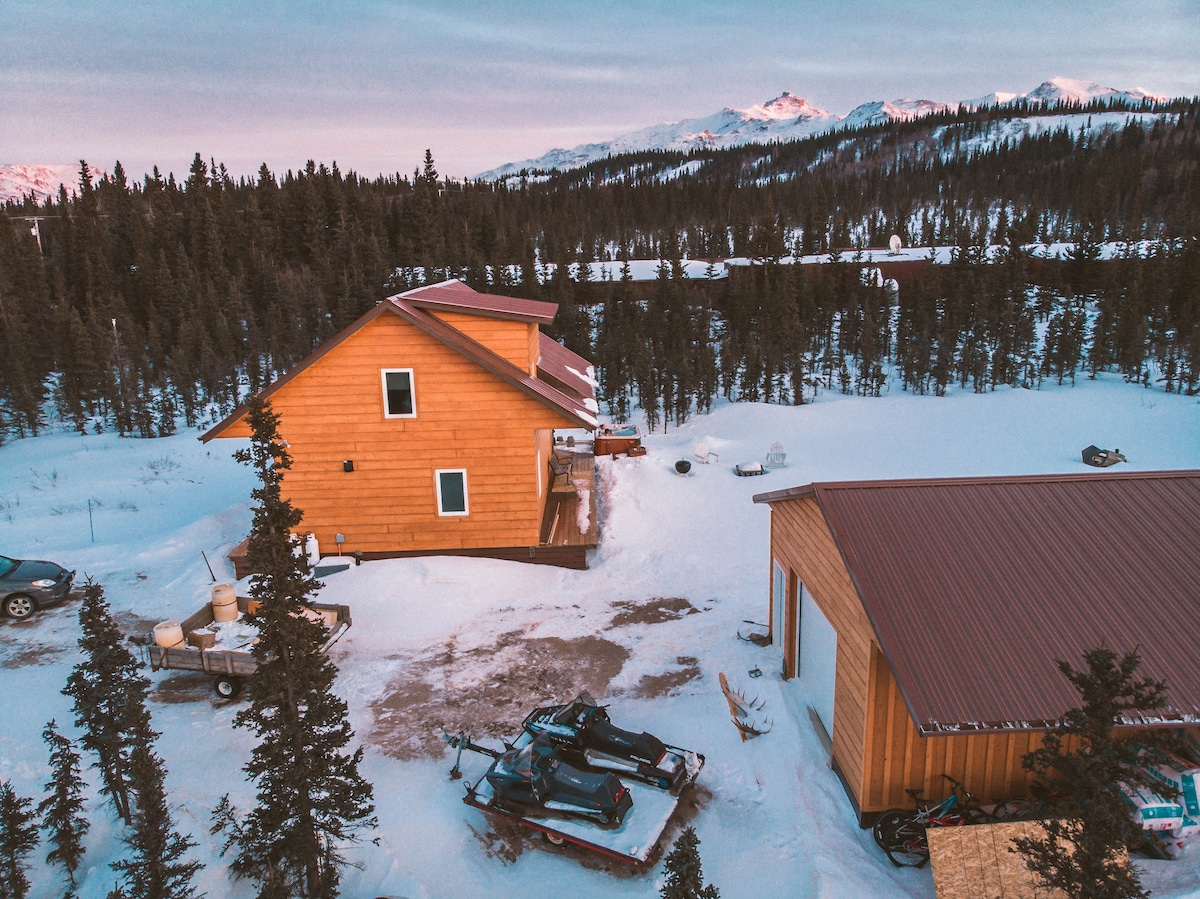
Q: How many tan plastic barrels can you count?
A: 2